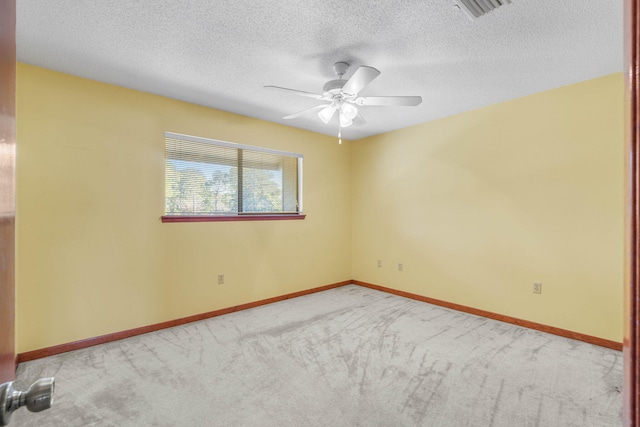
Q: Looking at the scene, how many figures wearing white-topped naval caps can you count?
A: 0